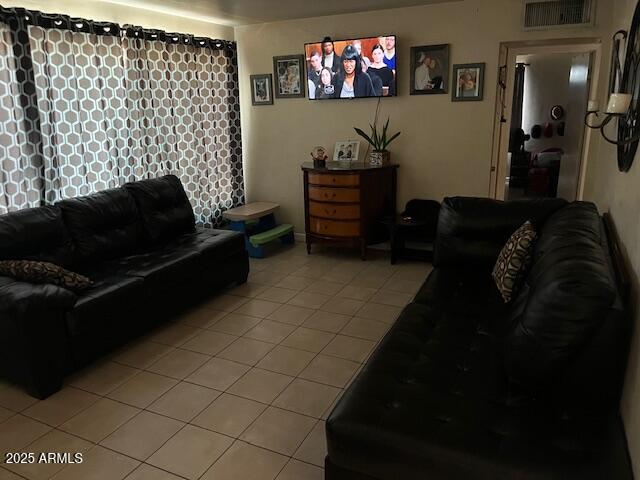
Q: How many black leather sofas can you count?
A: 2